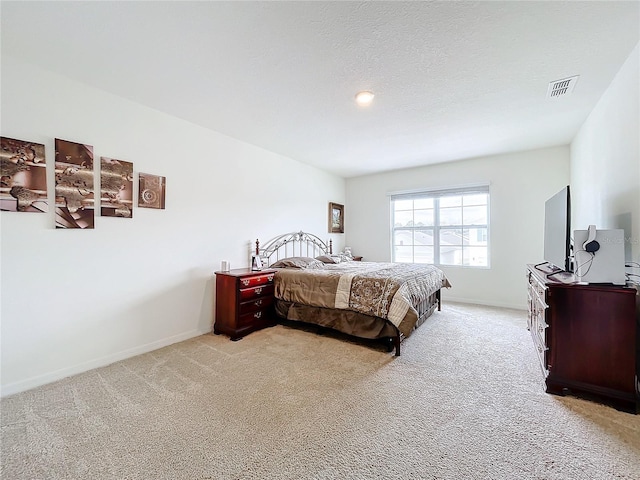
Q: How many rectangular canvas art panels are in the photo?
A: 4